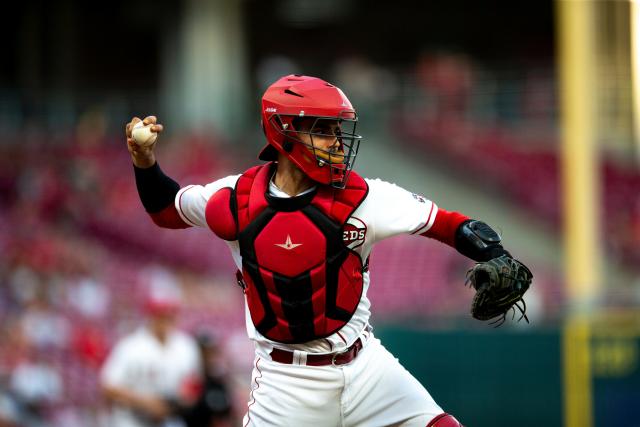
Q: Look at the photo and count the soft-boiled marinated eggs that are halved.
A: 0